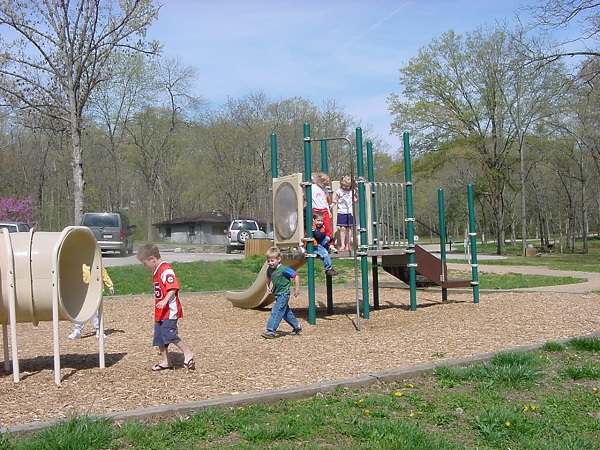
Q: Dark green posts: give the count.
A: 8